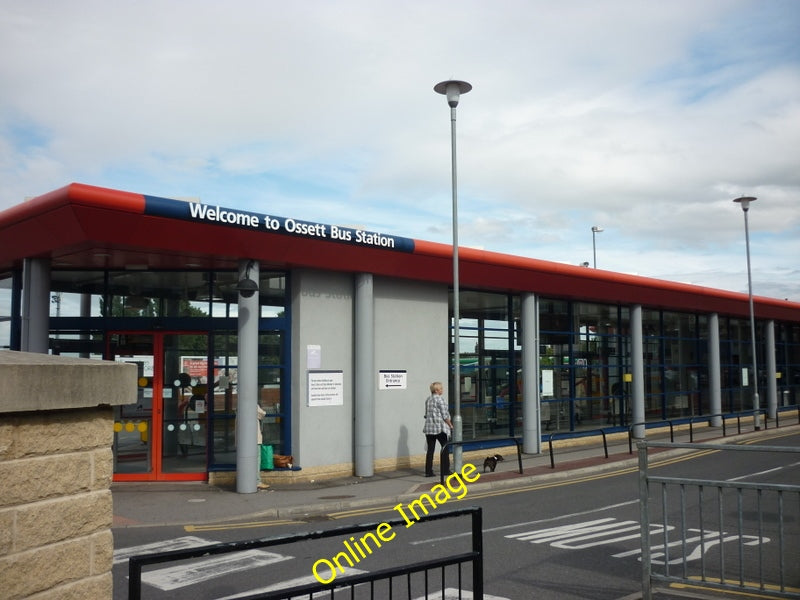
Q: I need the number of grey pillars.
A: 7